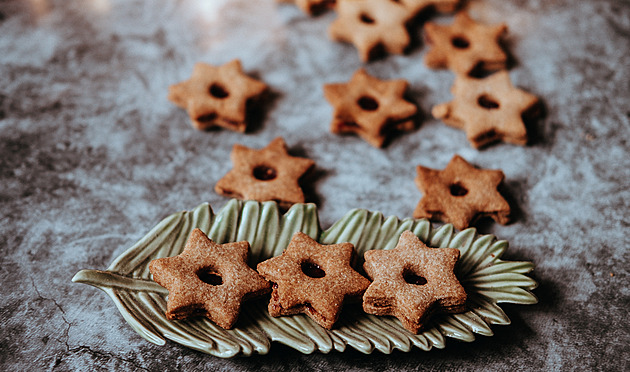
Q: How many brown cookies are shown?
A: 12